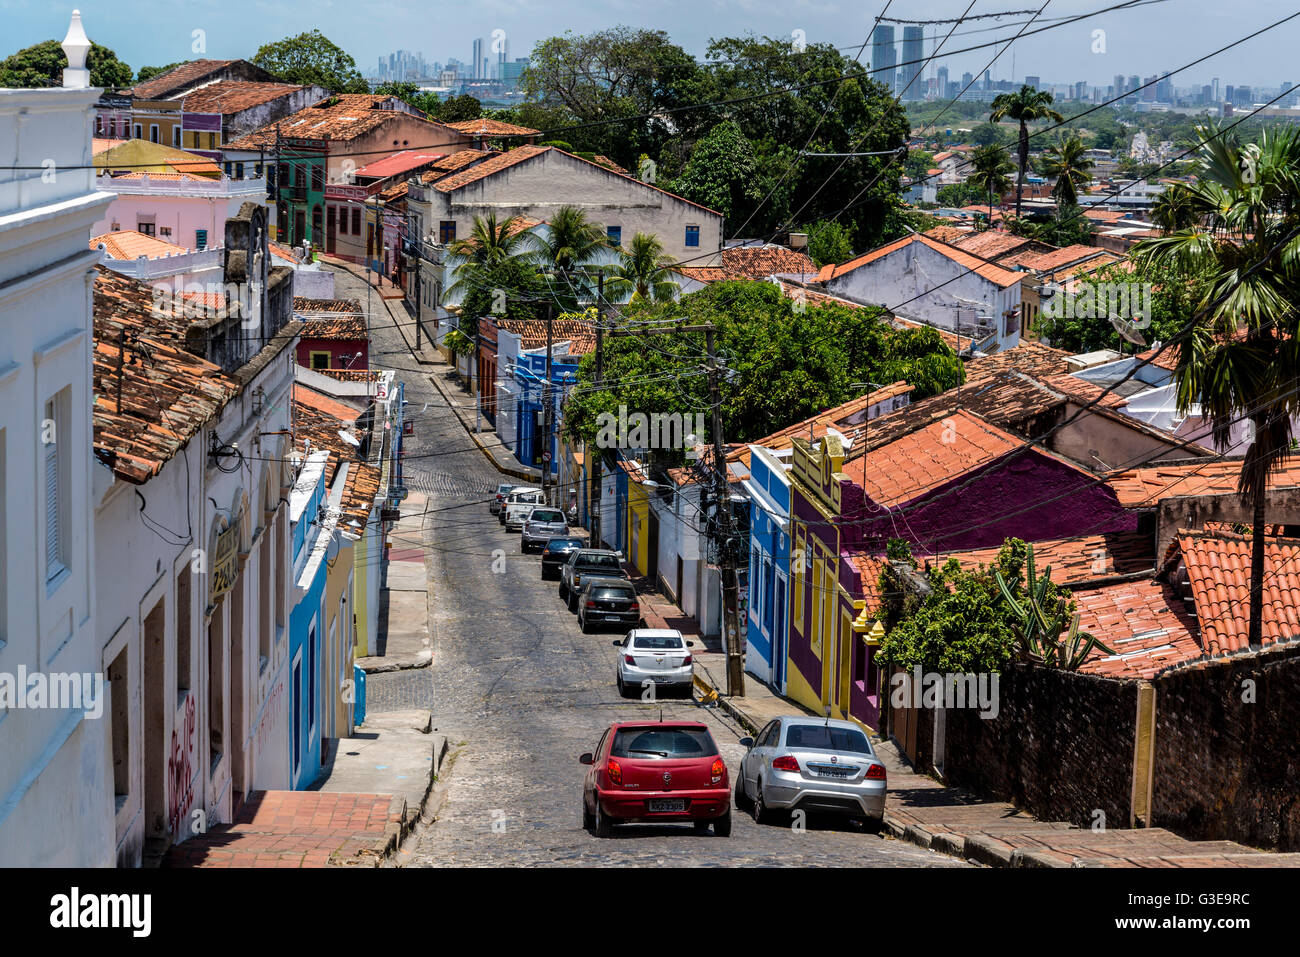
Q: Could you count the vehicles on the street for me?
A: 10